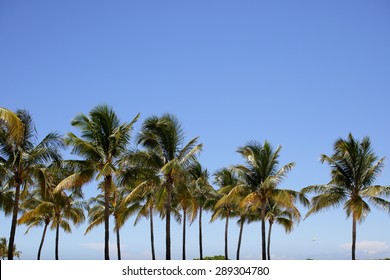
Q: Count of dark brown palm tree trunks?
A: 14